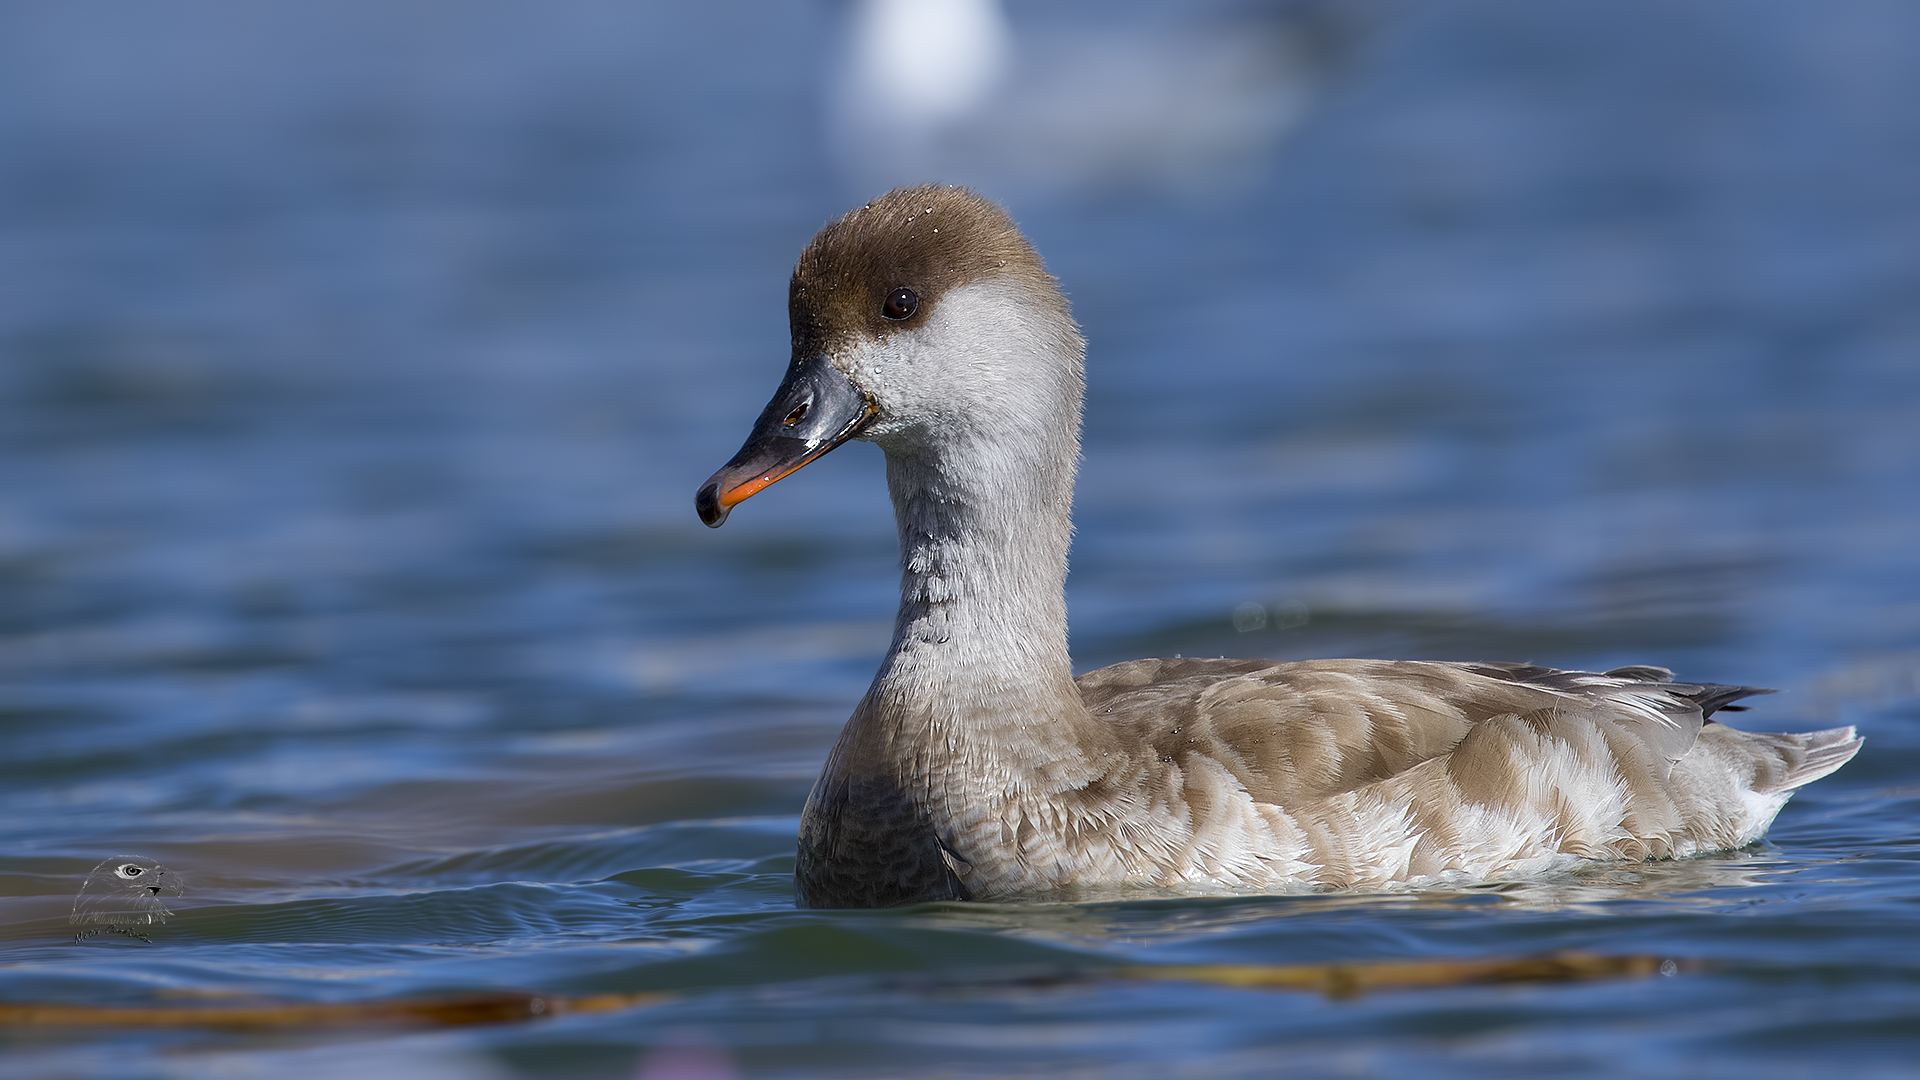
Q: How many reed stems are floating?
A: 2